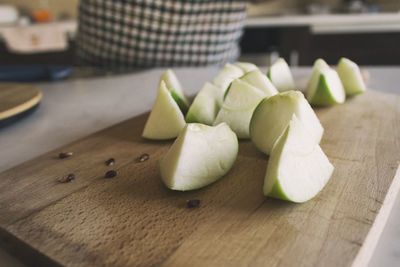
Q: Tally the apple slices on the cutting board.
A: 13